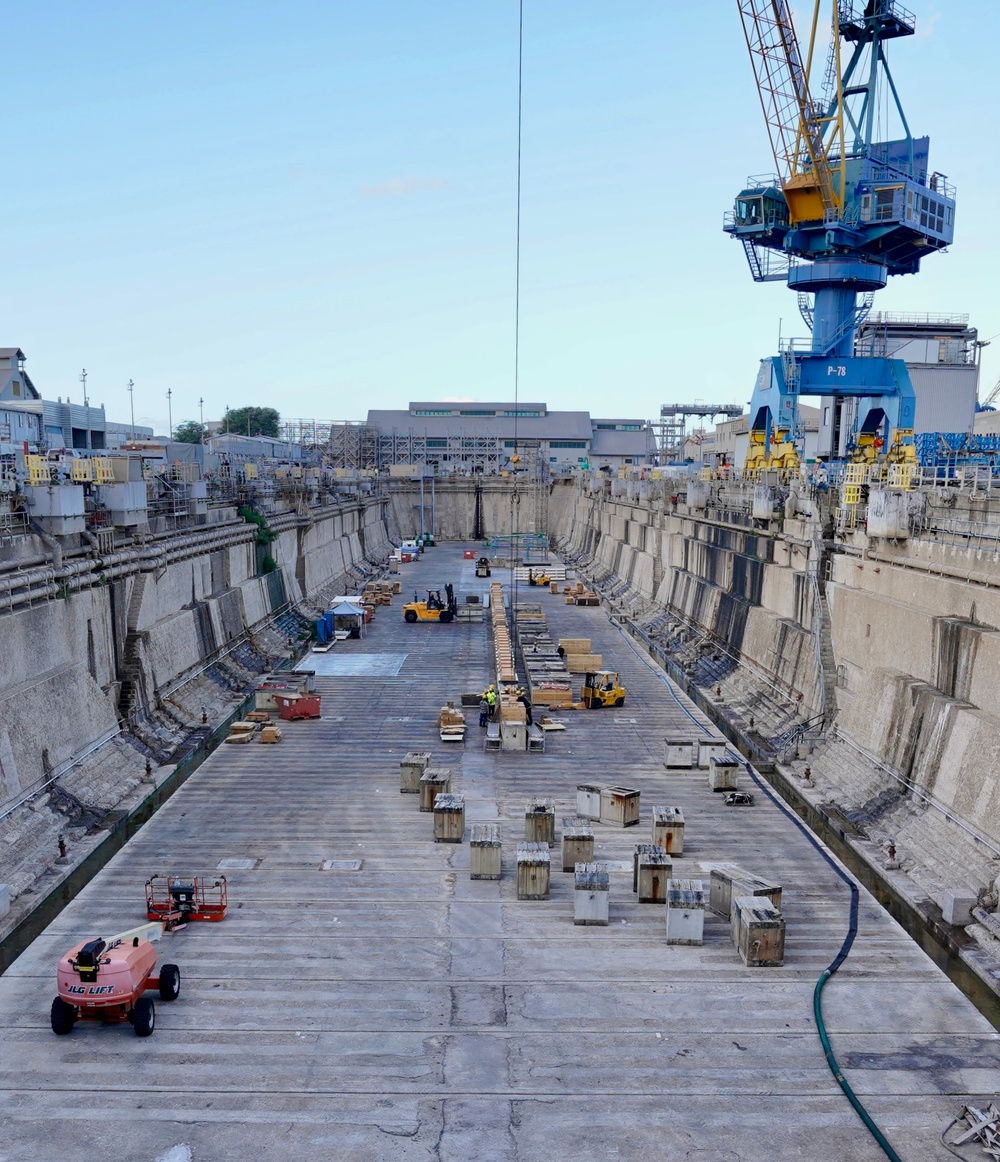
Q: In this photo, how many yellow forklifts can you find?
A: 3